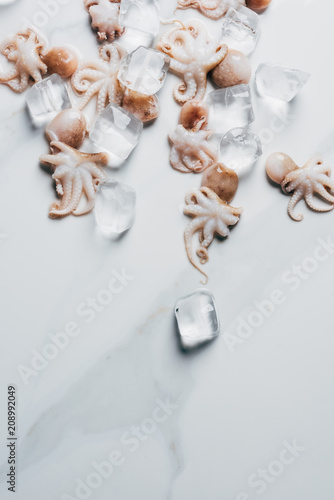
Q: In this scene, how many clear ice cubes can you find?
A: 10